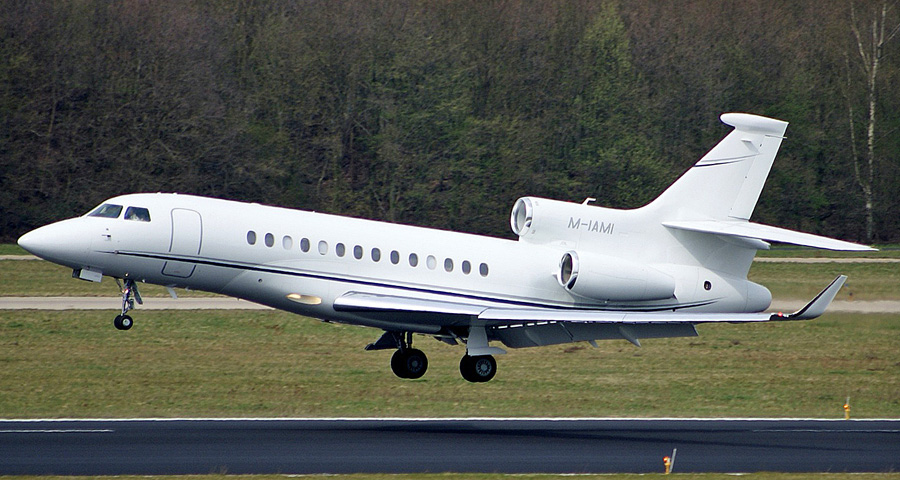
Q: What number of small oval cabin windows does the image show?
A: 14